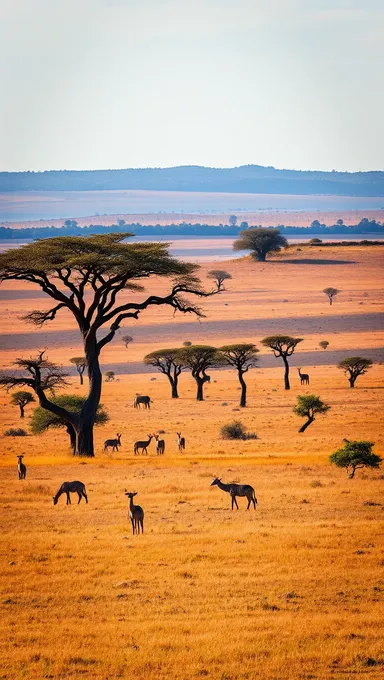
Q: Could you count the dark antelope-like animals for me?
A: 10